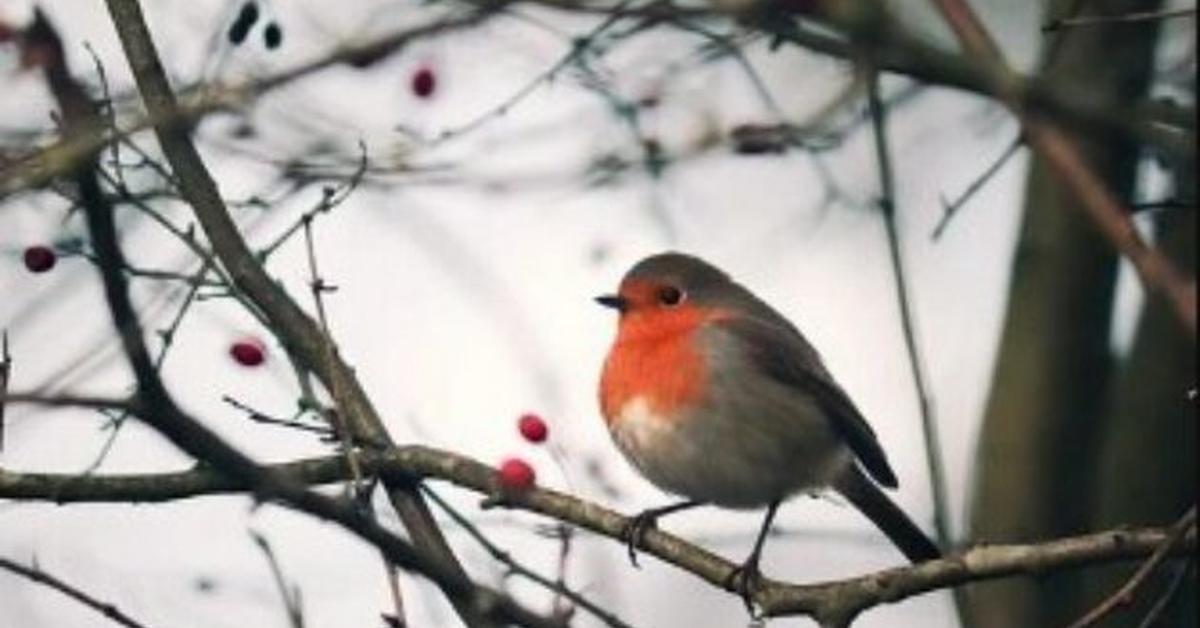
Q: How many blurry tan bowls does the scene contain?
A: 0